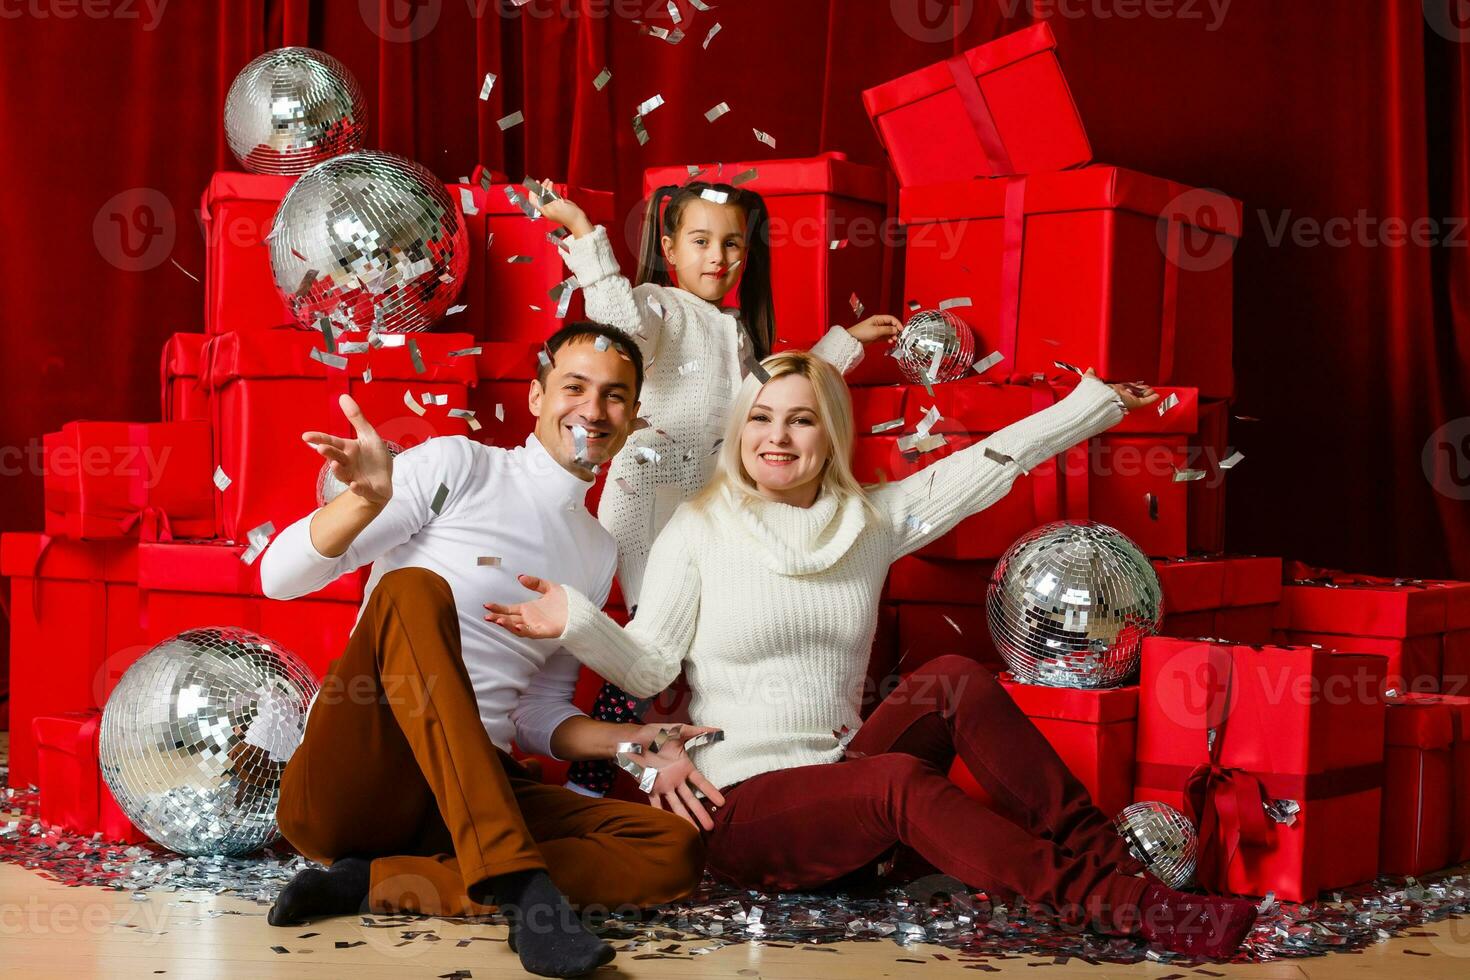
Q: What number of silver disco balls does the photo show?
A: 7